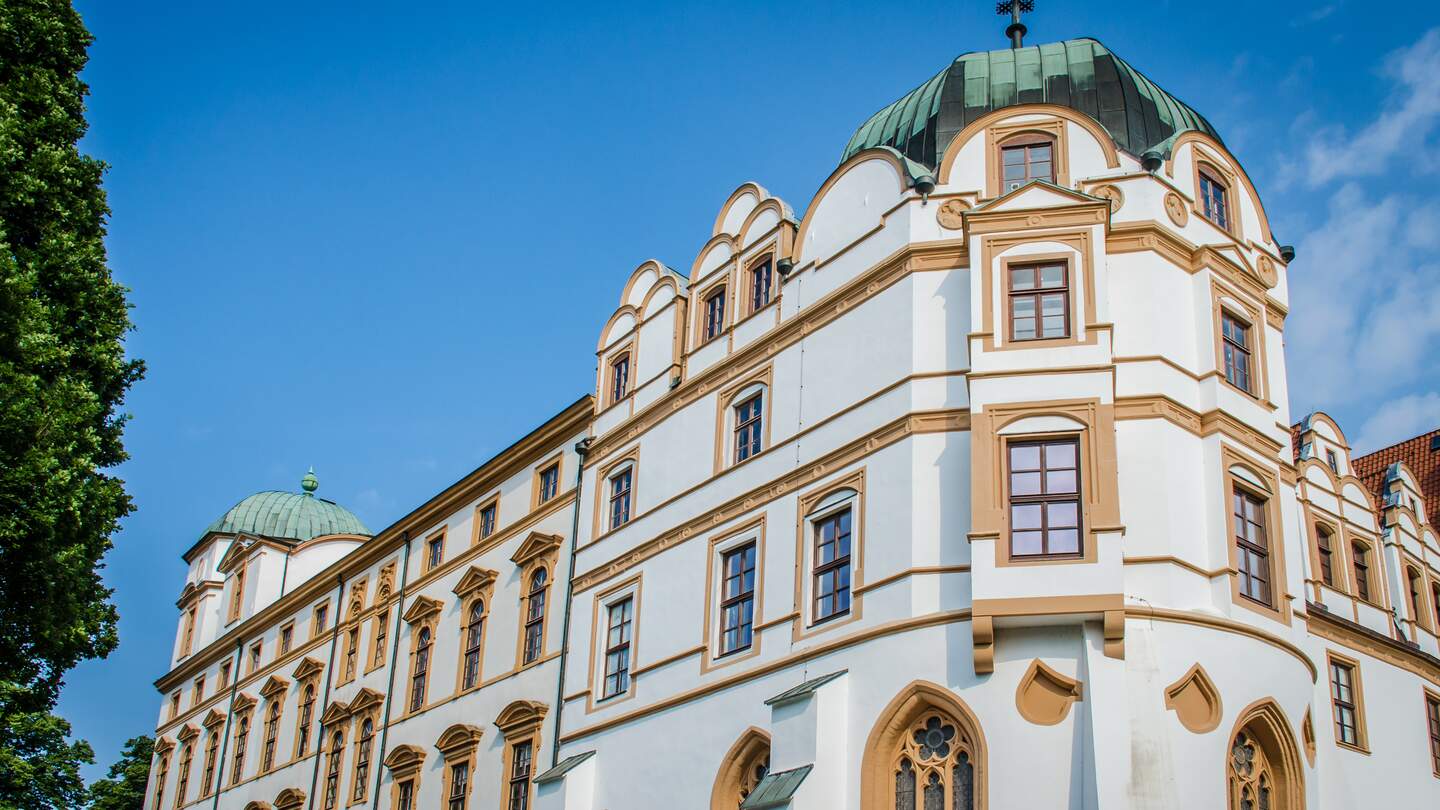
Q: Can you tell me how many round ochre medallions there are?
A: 4